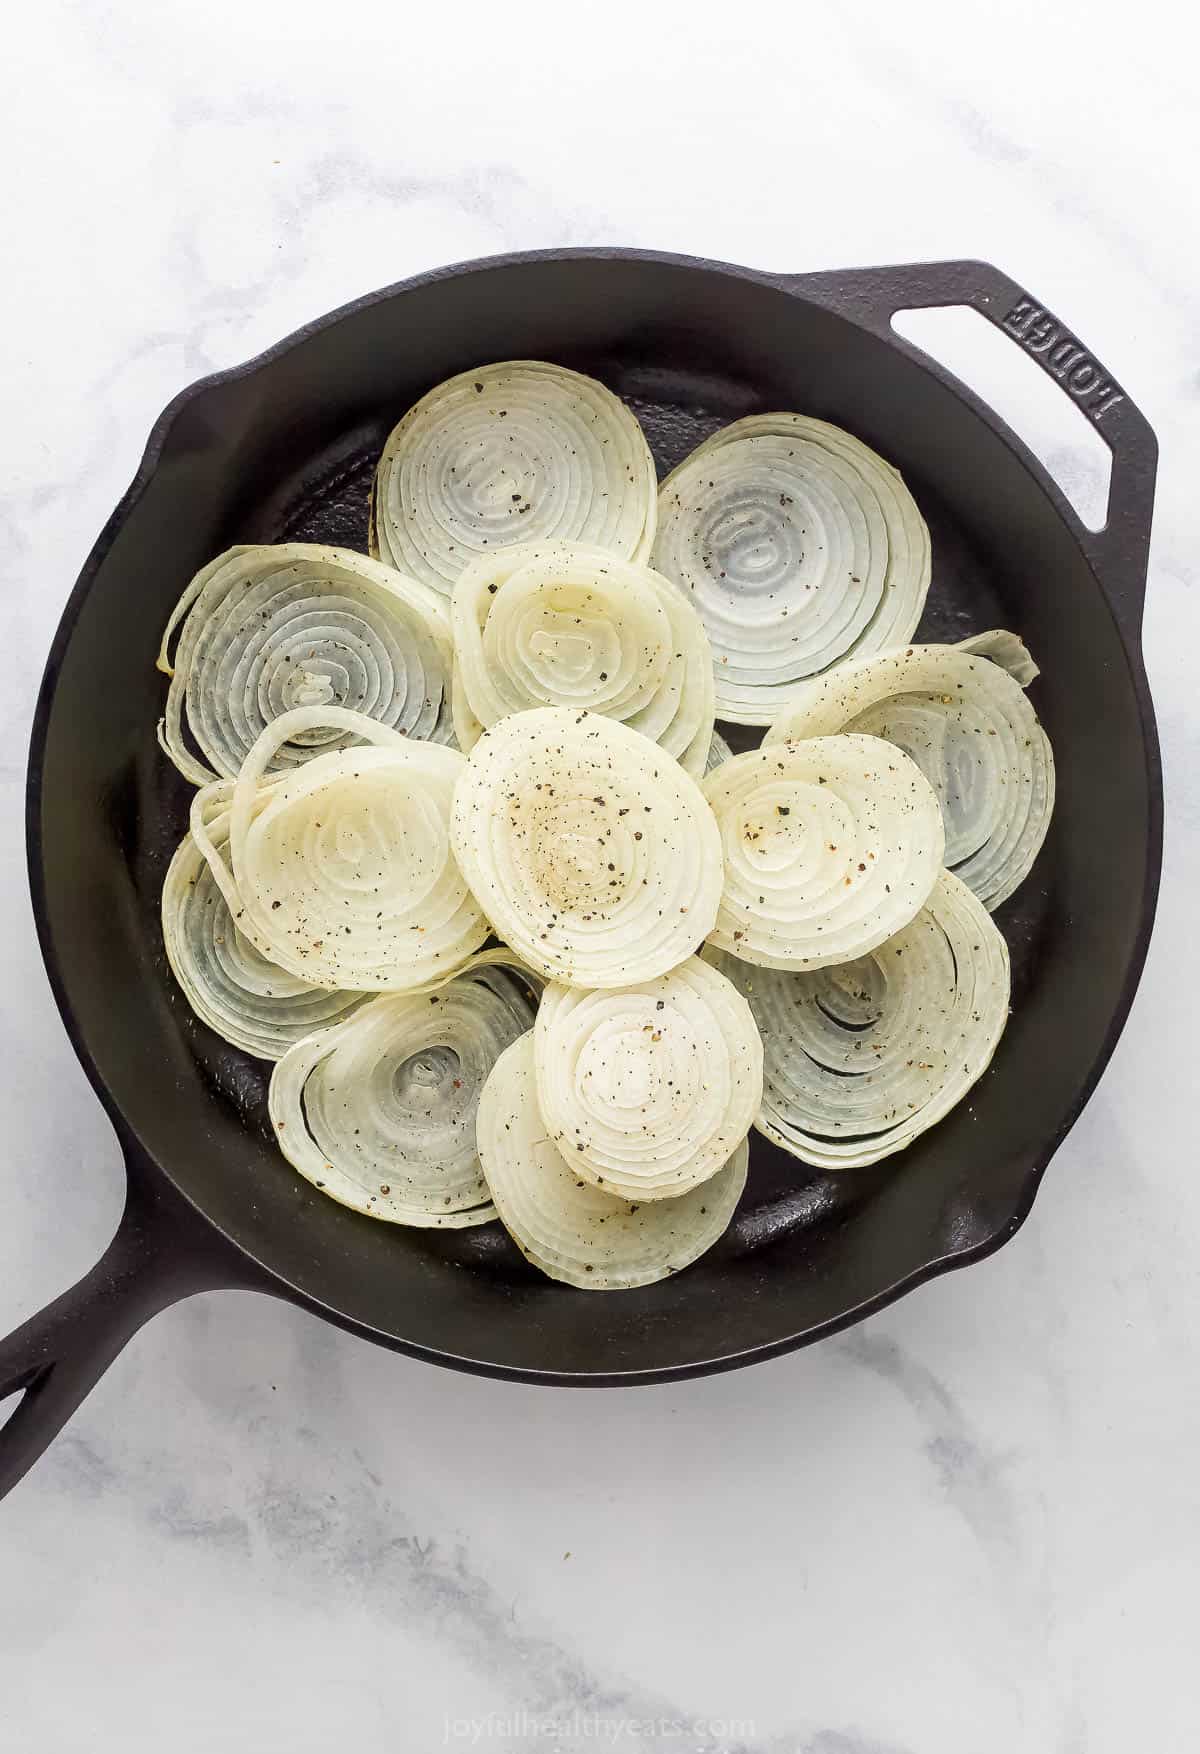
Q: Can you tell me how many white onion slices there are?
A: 13